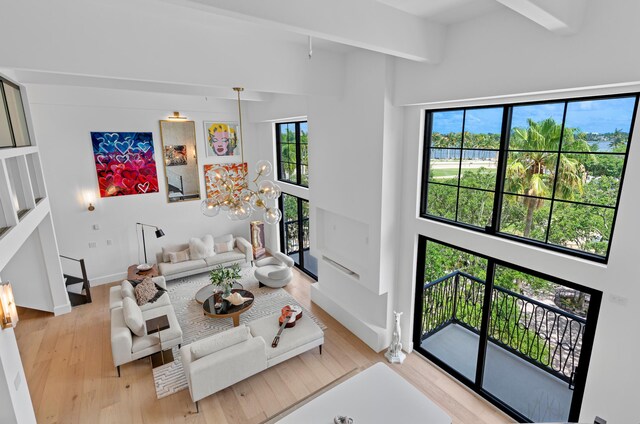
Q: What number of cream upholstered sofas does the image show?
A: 3